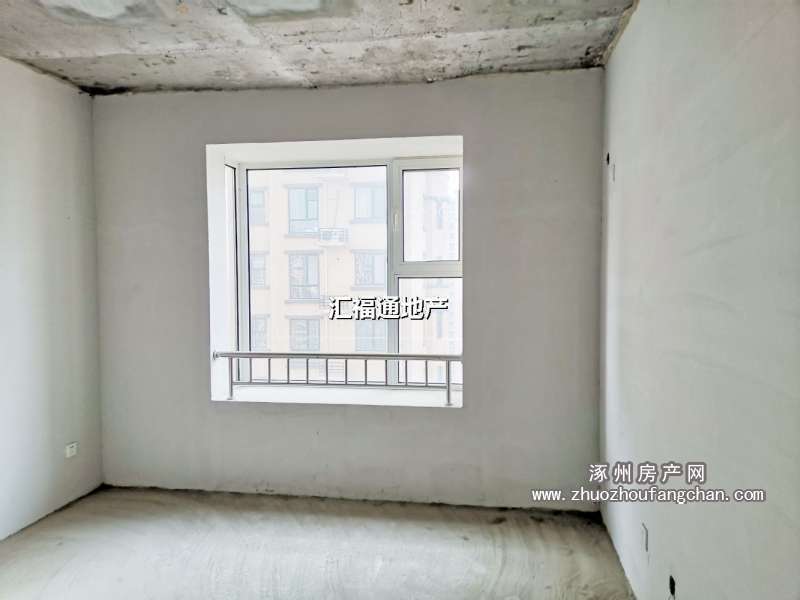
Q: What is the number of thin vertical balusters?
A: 10